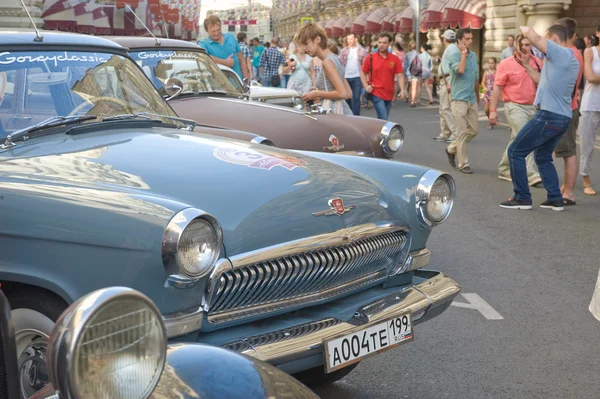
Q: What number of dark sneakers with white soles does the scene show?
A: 2